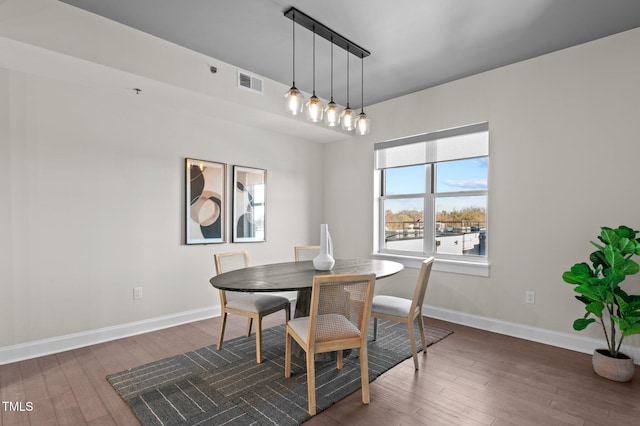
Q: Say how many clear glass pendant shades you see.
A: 5